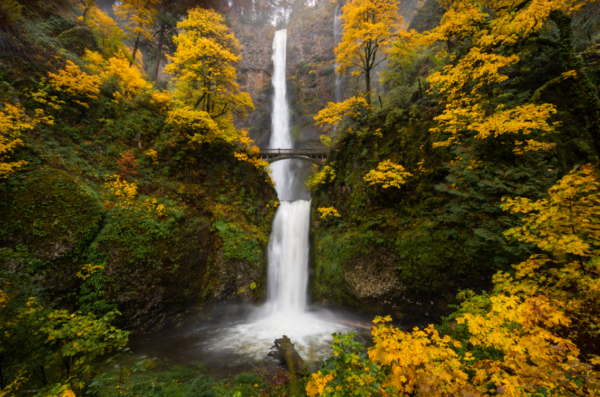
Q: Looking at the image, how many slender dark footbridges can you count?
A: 1